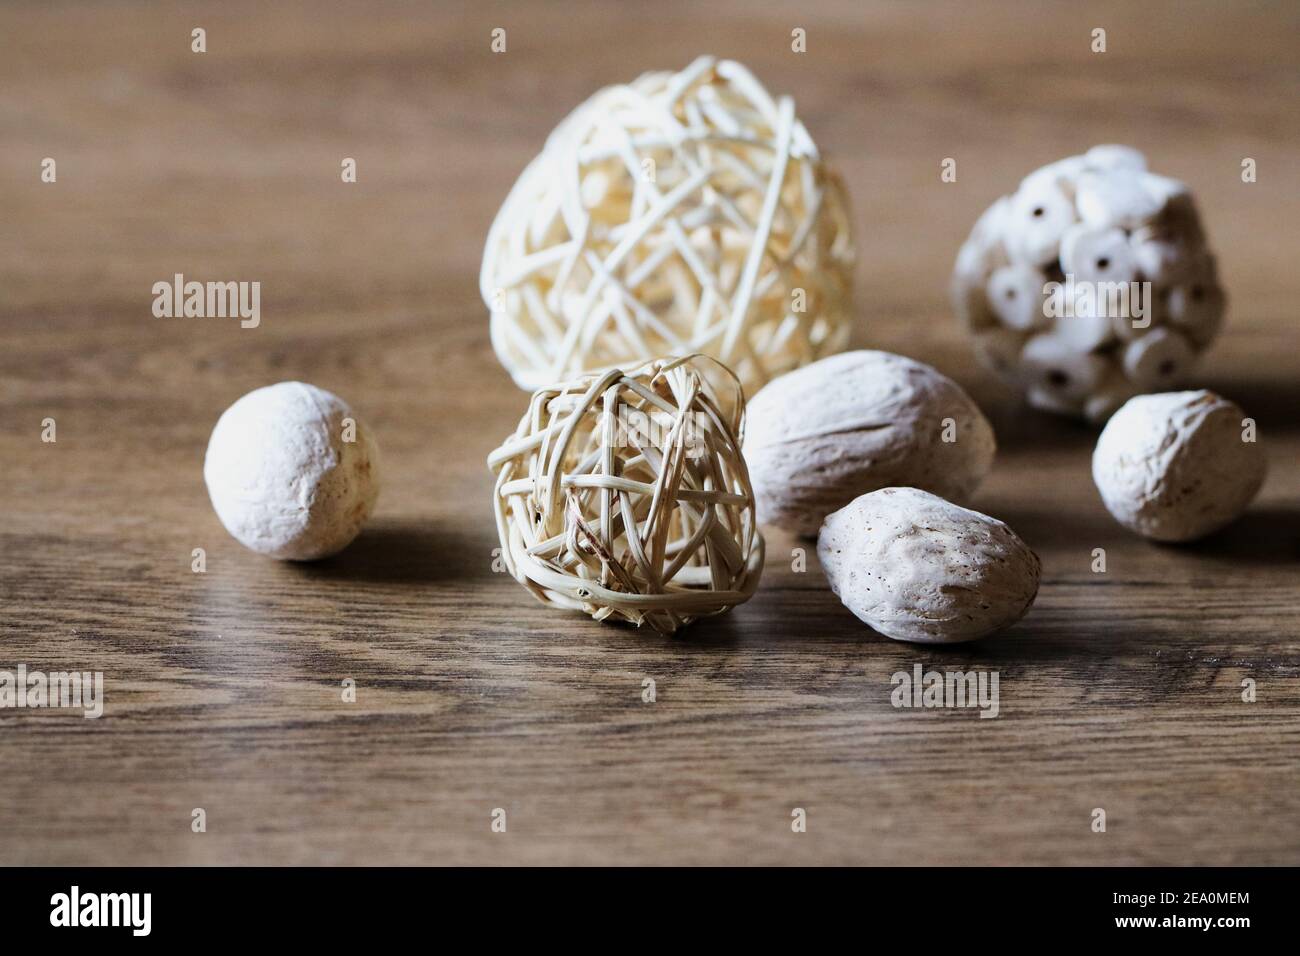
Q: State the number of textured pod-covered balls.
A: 1